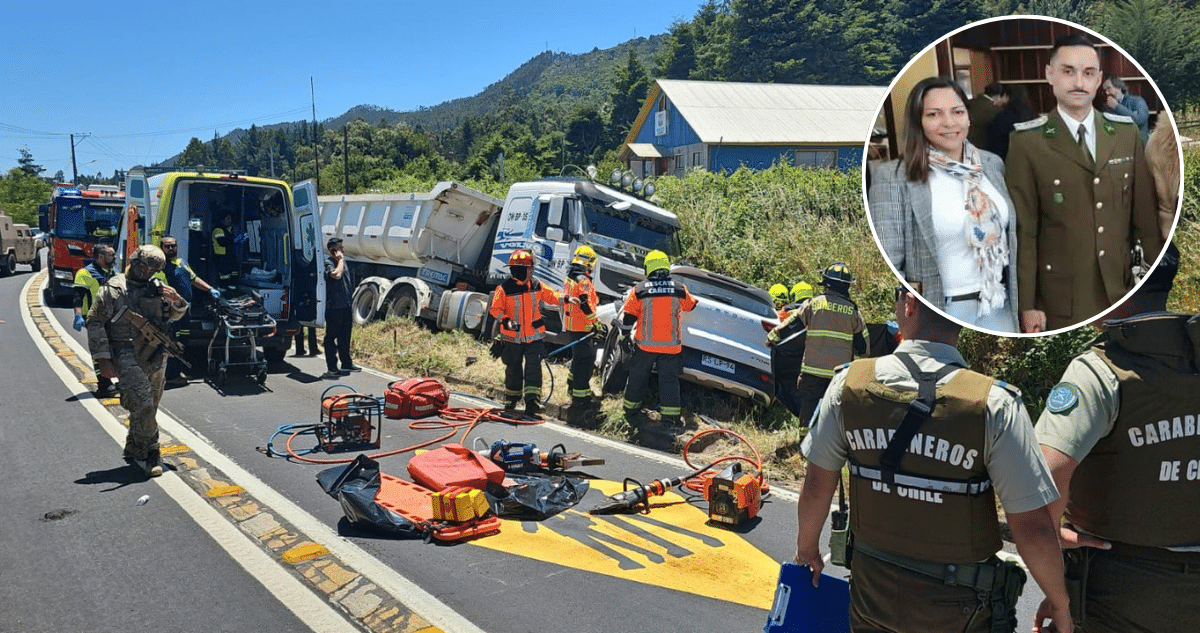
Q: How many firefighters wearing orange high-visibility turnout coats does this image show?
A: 3